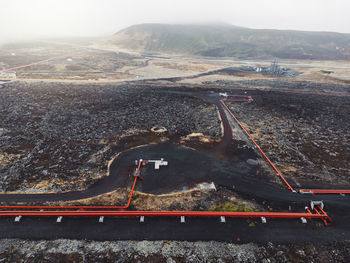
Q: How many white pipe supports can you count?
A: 8